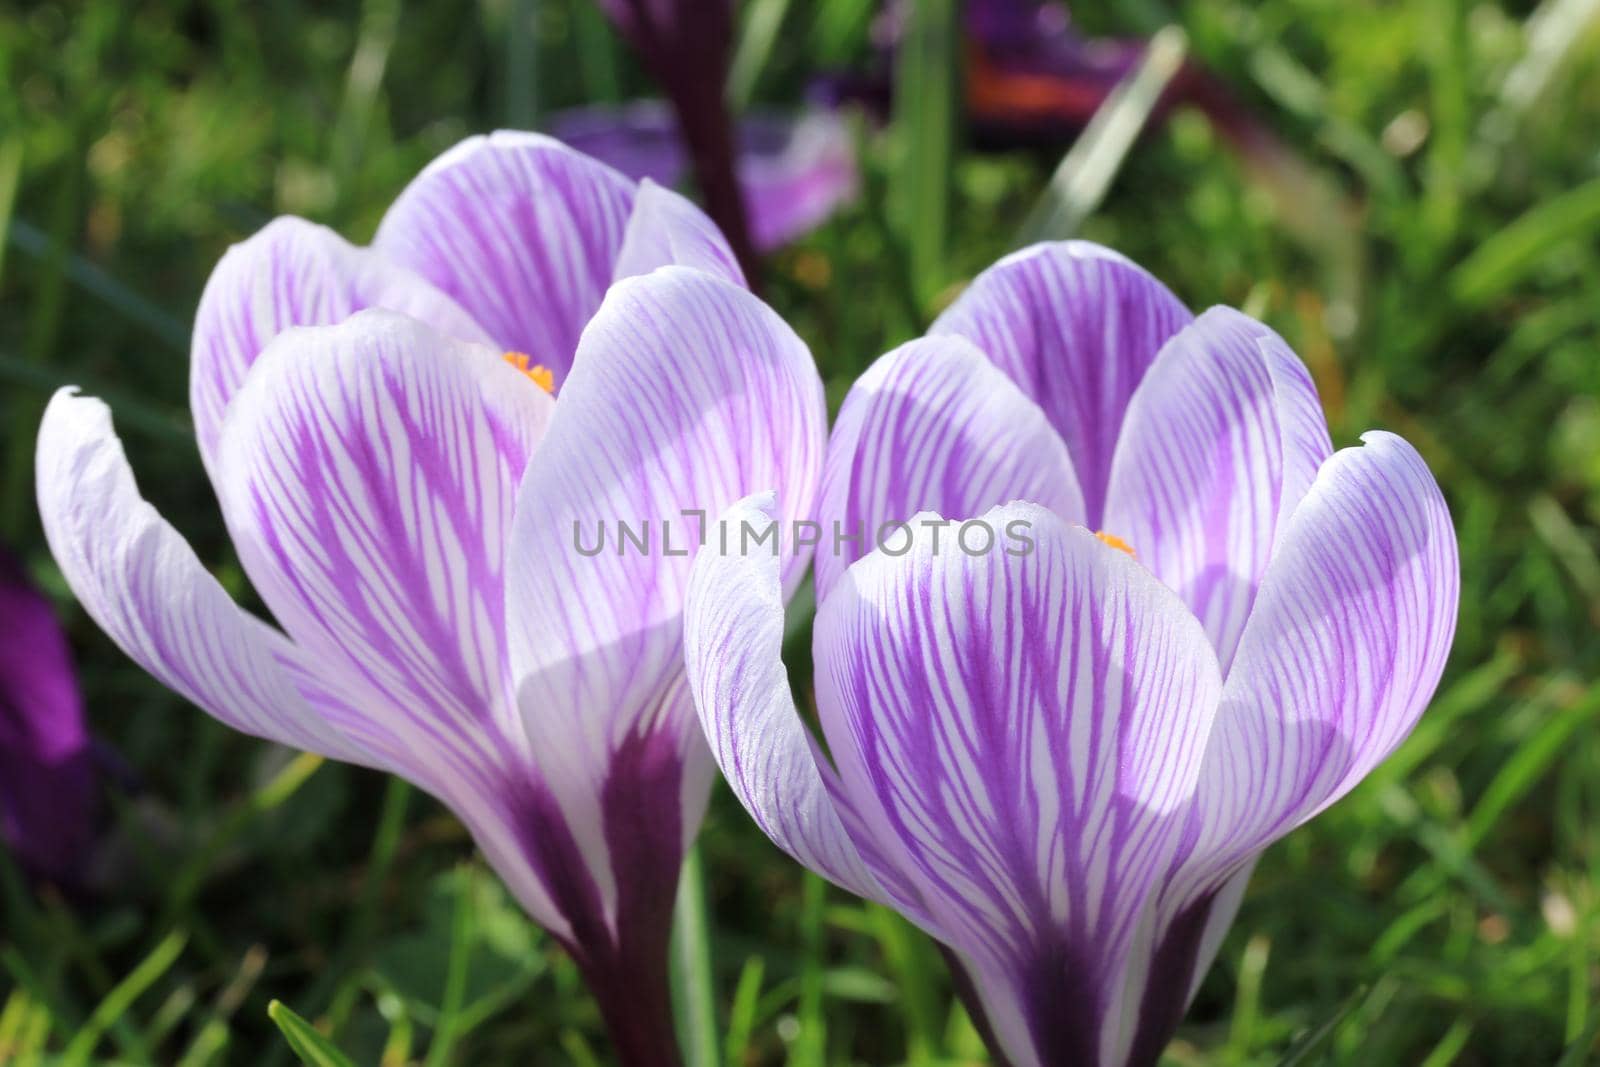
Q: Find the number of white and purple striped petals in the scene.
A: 12